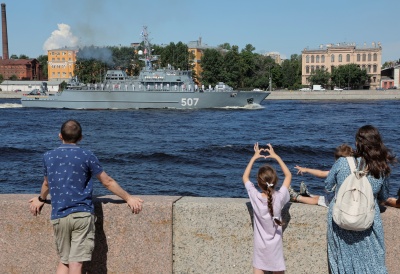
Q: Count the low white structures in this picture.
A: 1